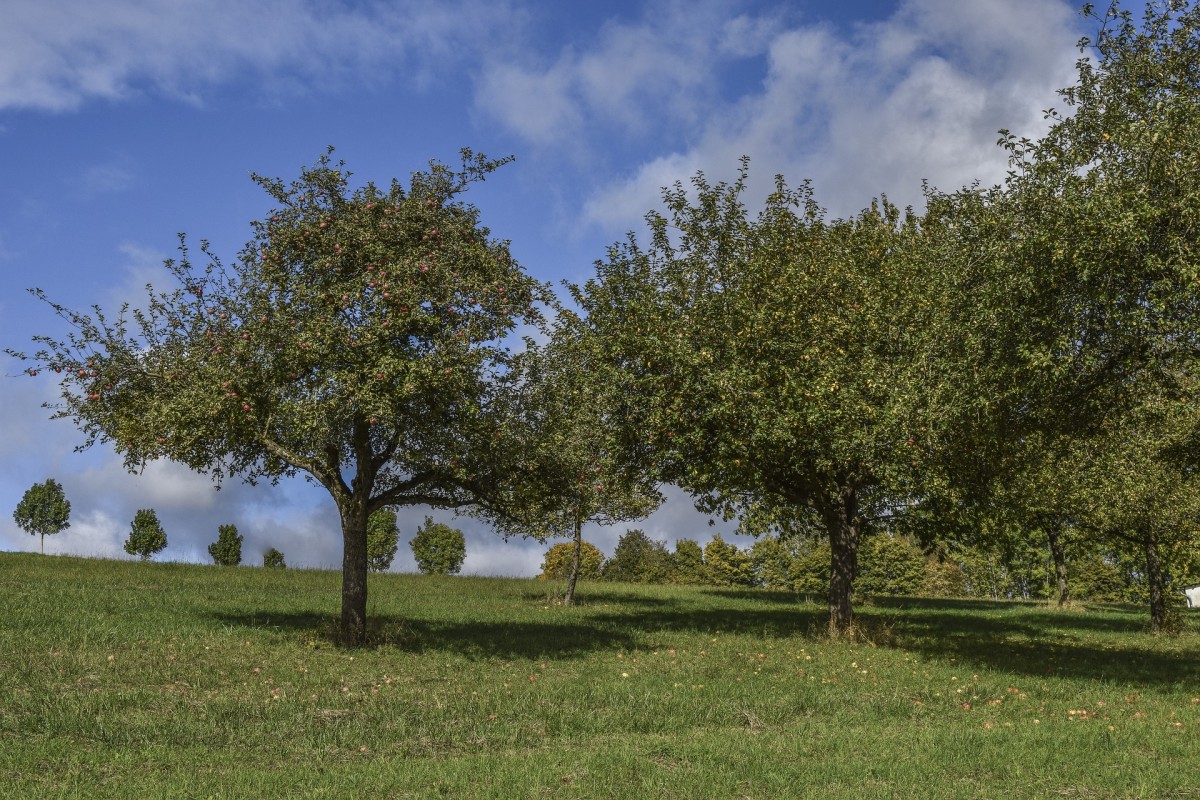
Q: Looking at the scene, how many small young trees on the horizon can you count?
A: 6